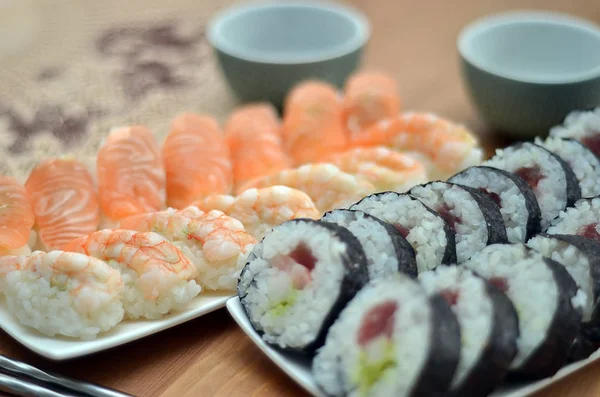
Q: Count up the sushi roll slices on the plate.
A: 13